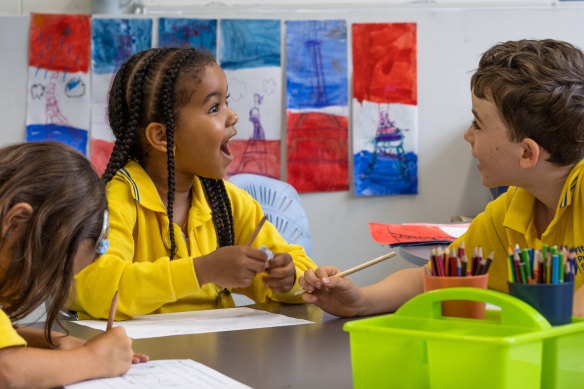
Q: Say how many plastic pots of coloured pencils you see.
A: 2